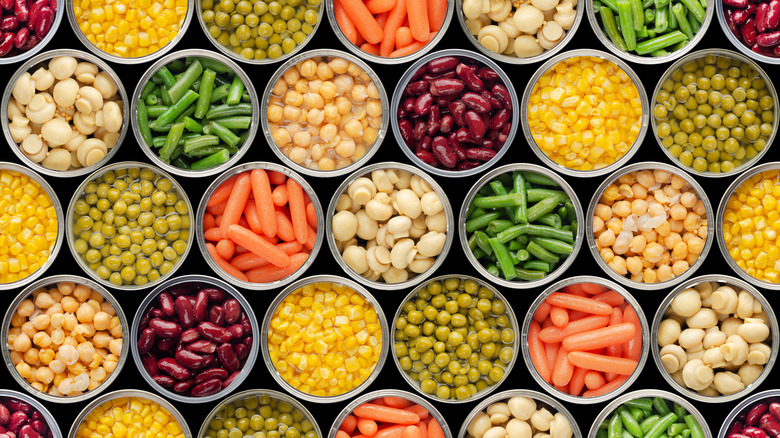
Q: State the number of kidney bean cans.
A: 6